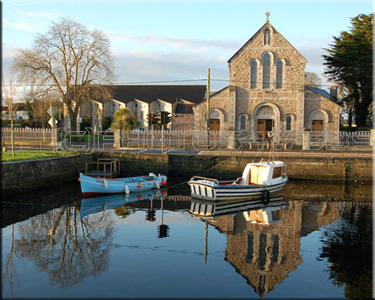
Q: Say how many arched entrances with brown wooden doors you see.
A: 3